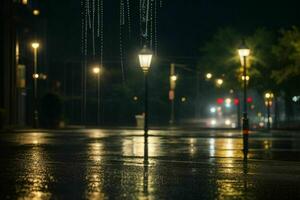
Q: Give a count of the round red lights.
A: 3